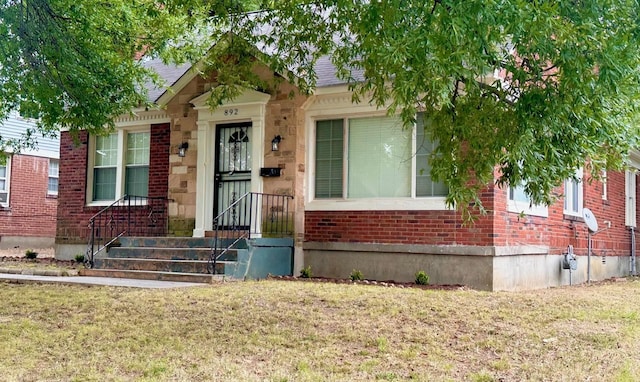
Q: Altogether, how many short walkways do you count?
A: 1